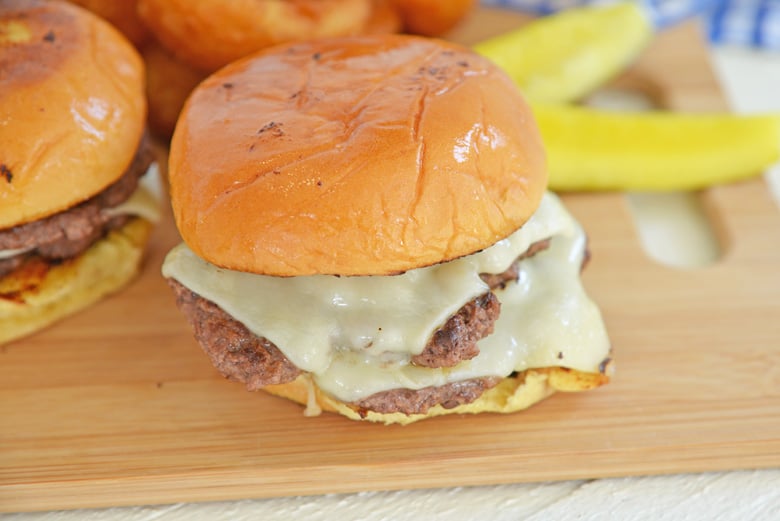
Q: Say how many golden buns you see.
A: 2